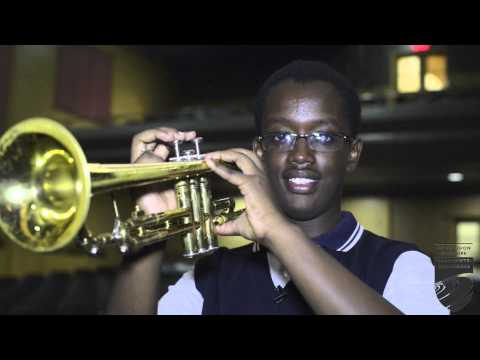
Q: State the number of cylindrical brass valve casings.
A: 3